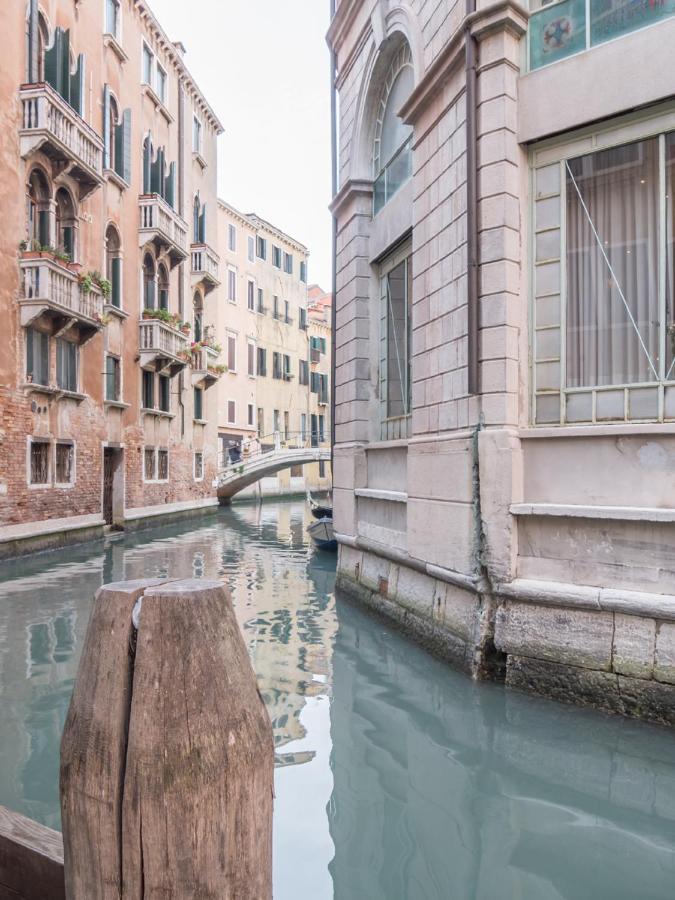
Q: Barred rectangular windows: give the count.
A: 5